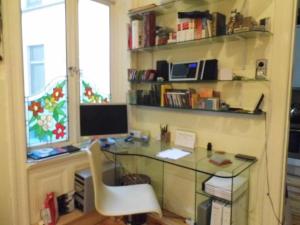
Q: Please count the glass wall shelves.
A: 4